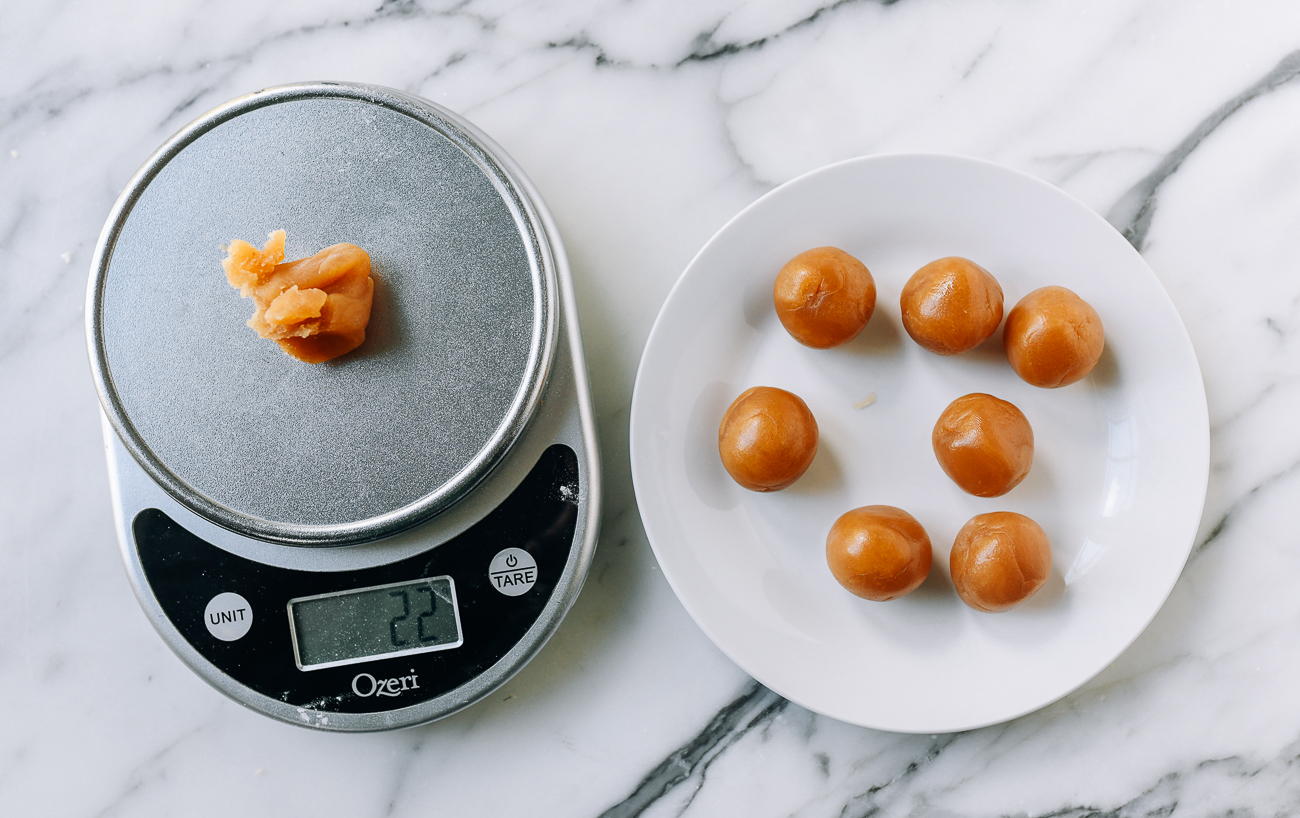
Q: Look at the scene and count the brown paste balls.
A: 7